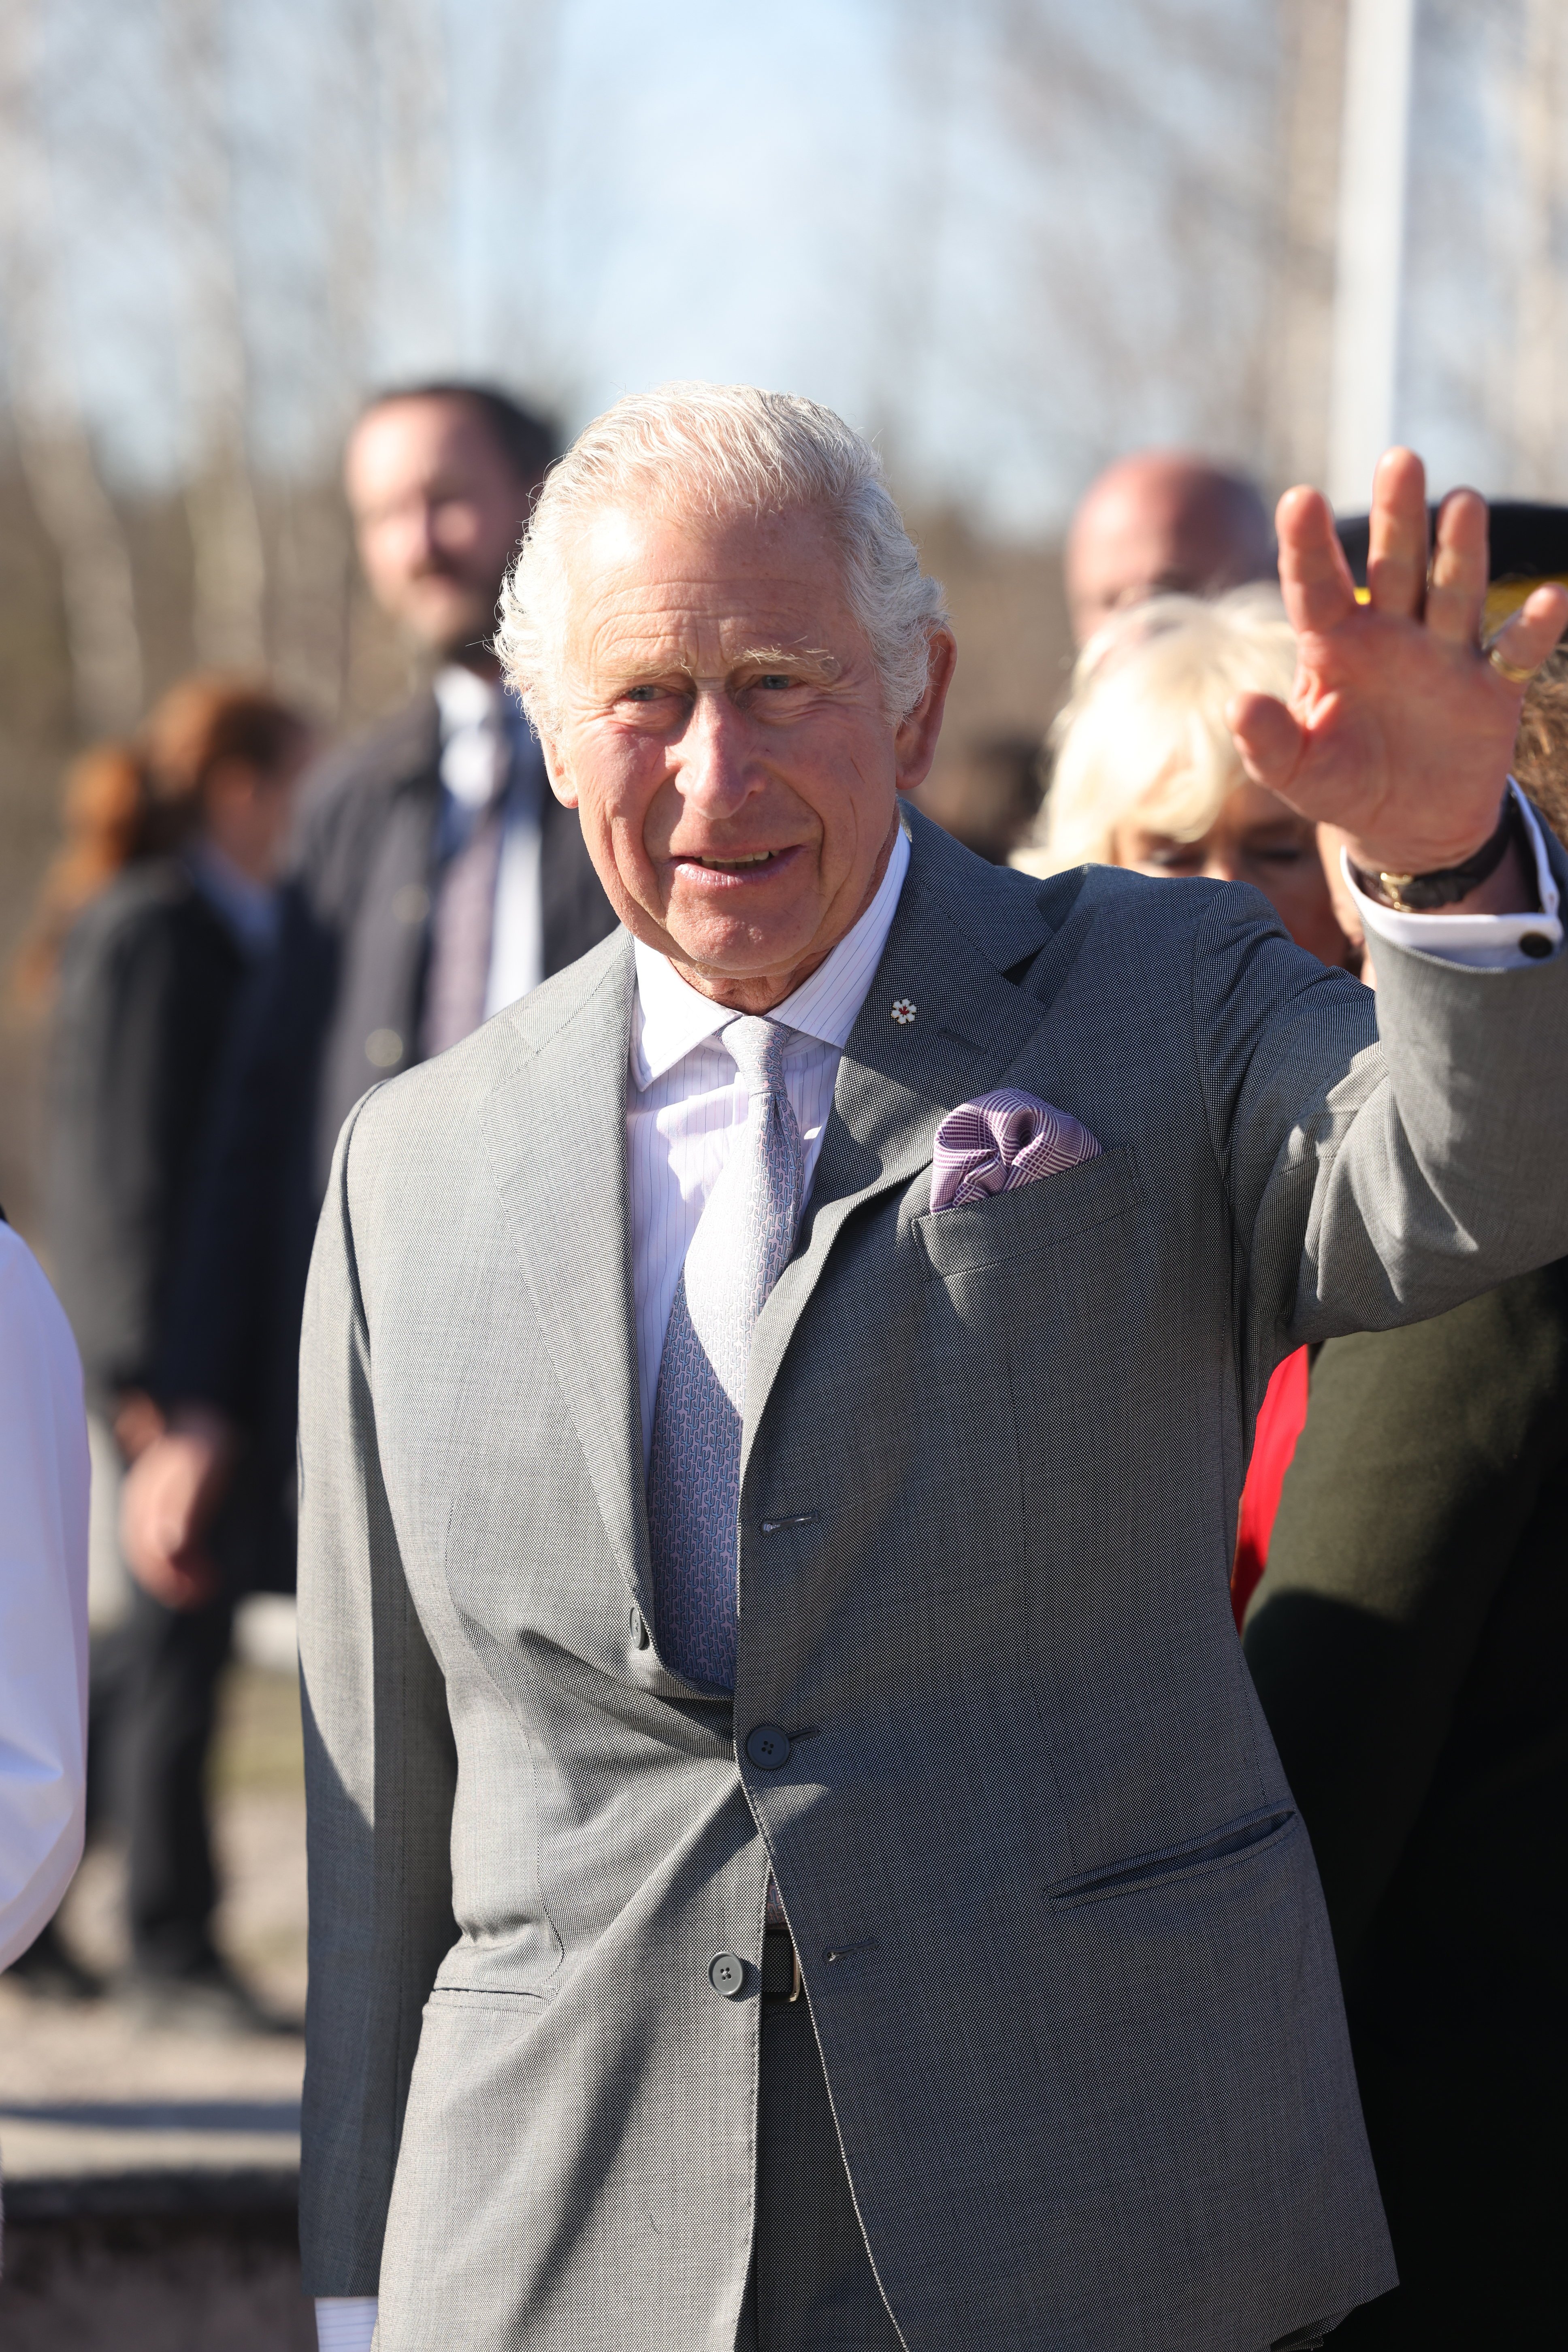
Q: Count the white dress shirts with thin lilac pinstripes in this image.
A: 1